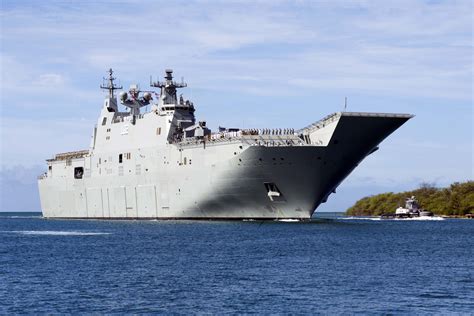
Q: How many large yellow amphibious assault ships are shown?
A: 0